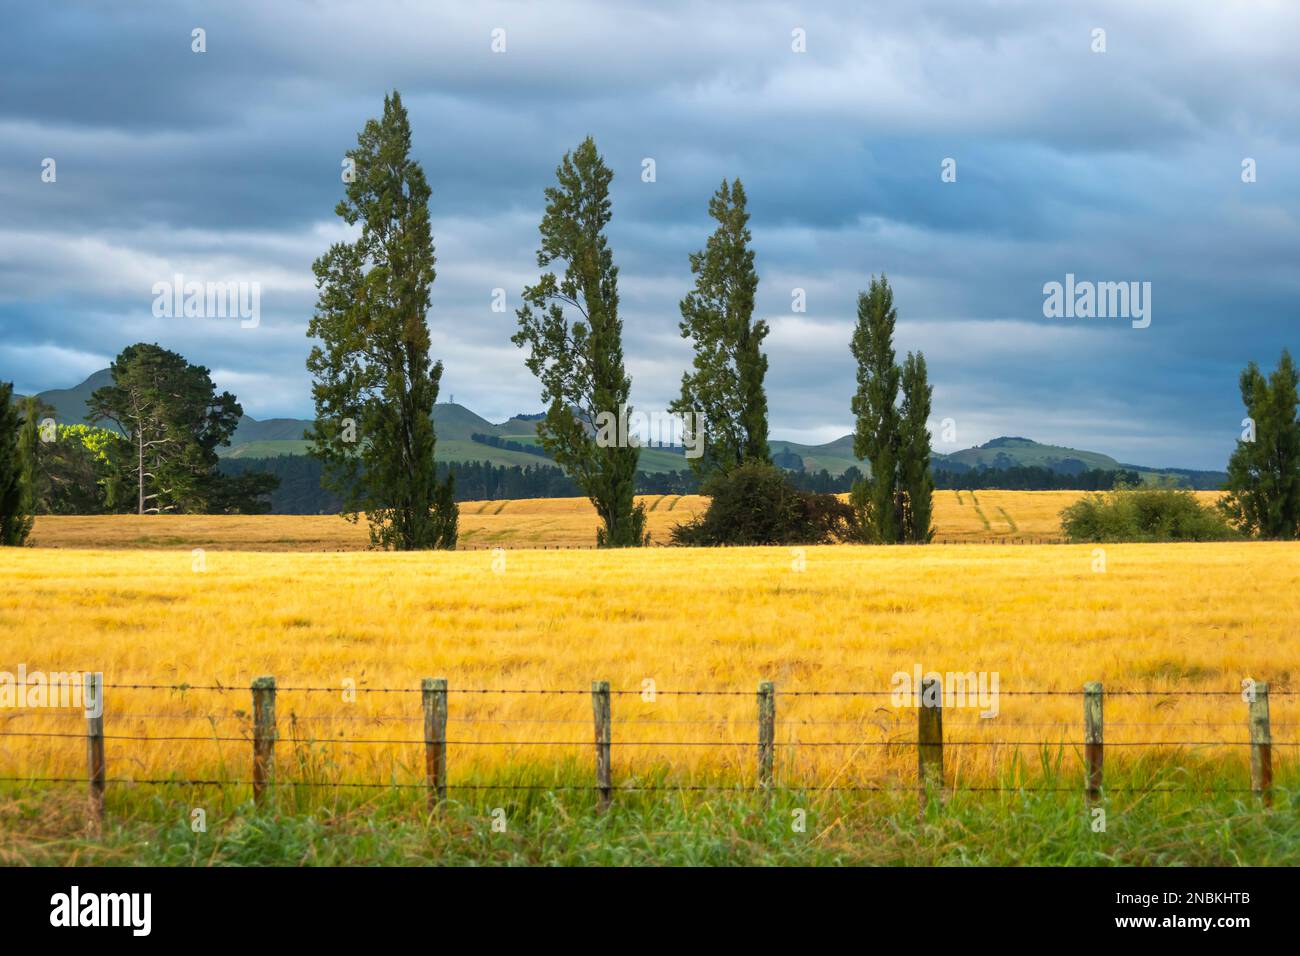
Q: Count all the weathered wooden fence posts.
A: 8